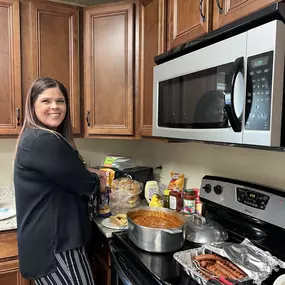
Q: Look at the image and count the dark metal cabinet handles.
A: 4